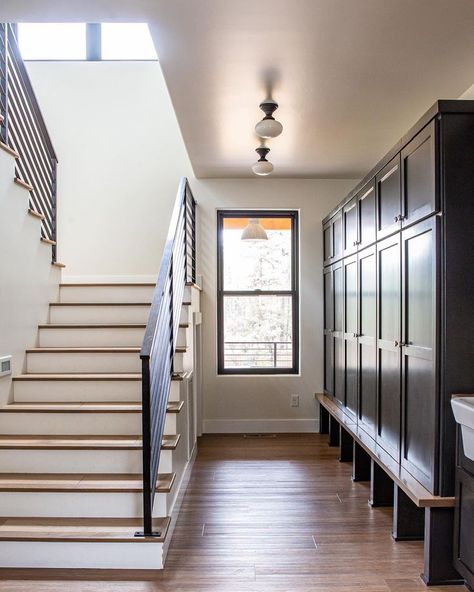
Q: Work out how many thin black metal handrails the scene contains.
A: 2